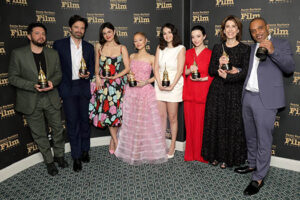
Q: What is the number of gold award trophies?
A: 8